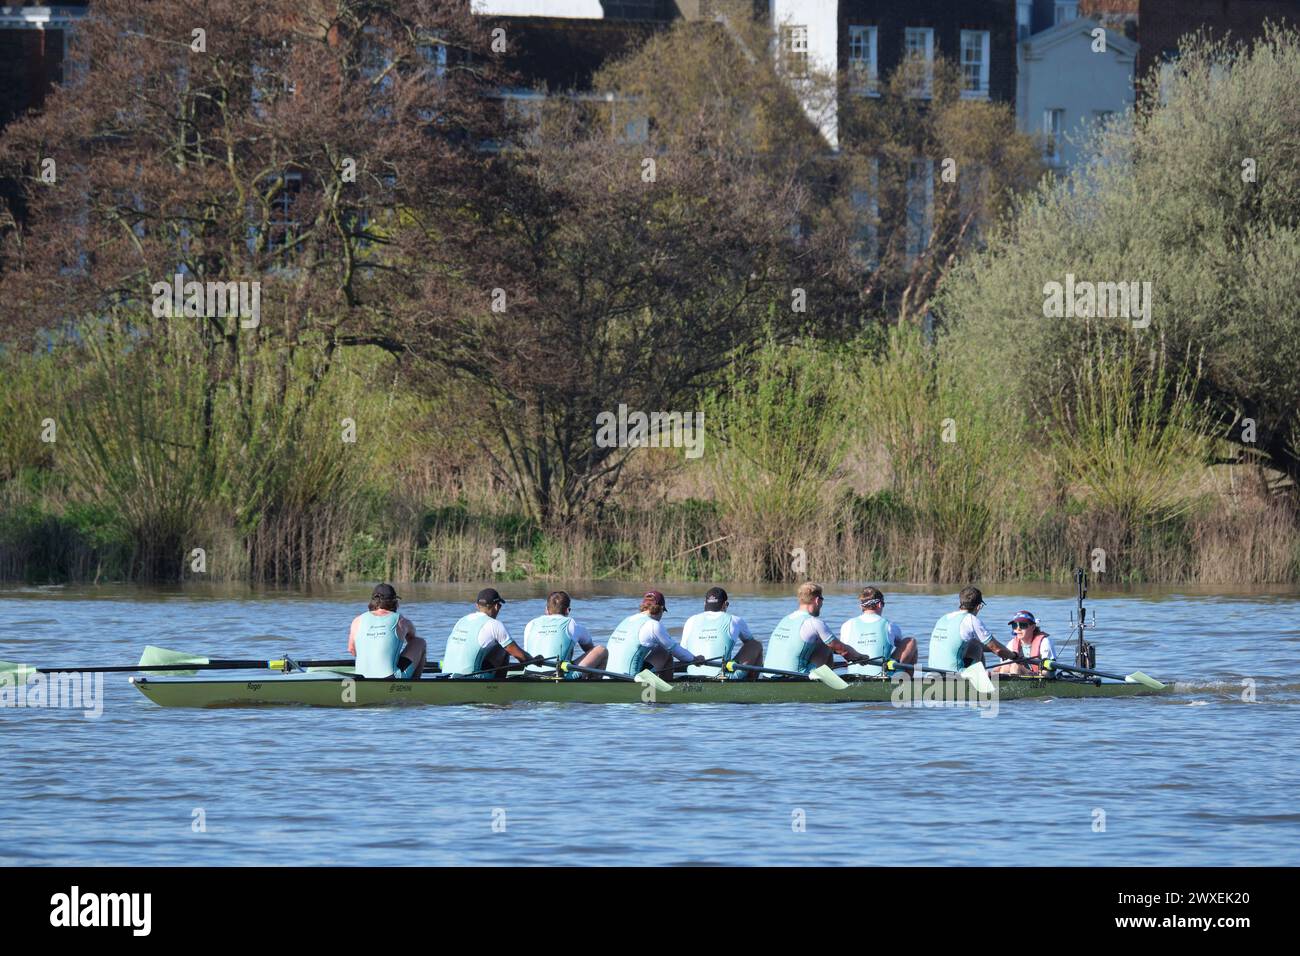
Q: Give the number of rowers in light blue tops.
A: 8